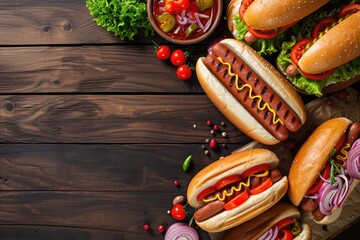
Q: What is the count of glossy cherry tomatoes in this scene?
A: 4